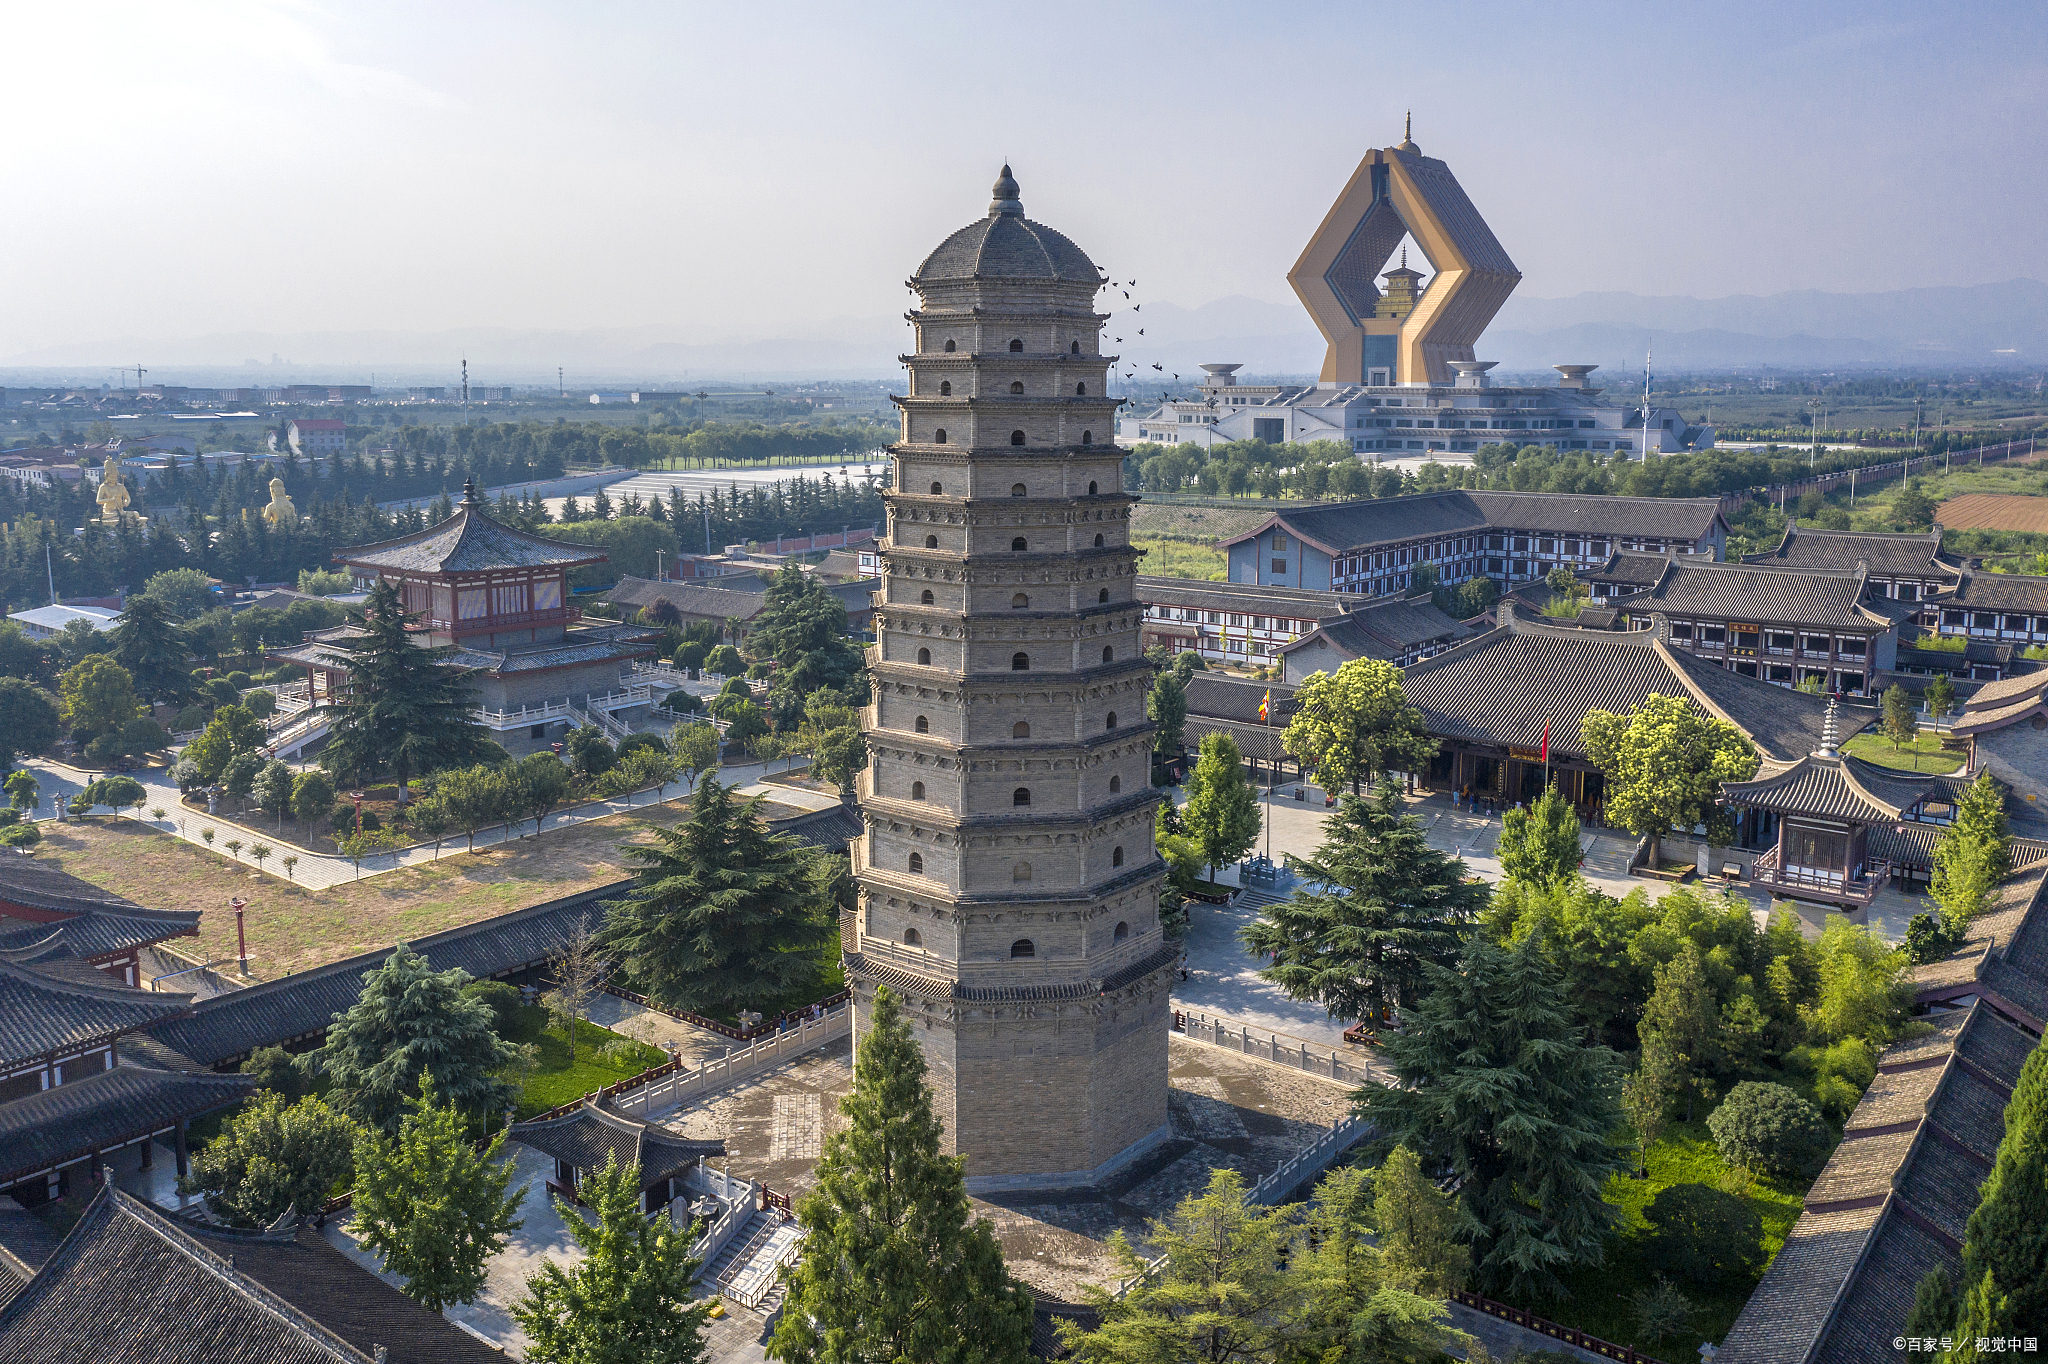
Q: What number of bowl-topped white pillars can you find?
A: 3